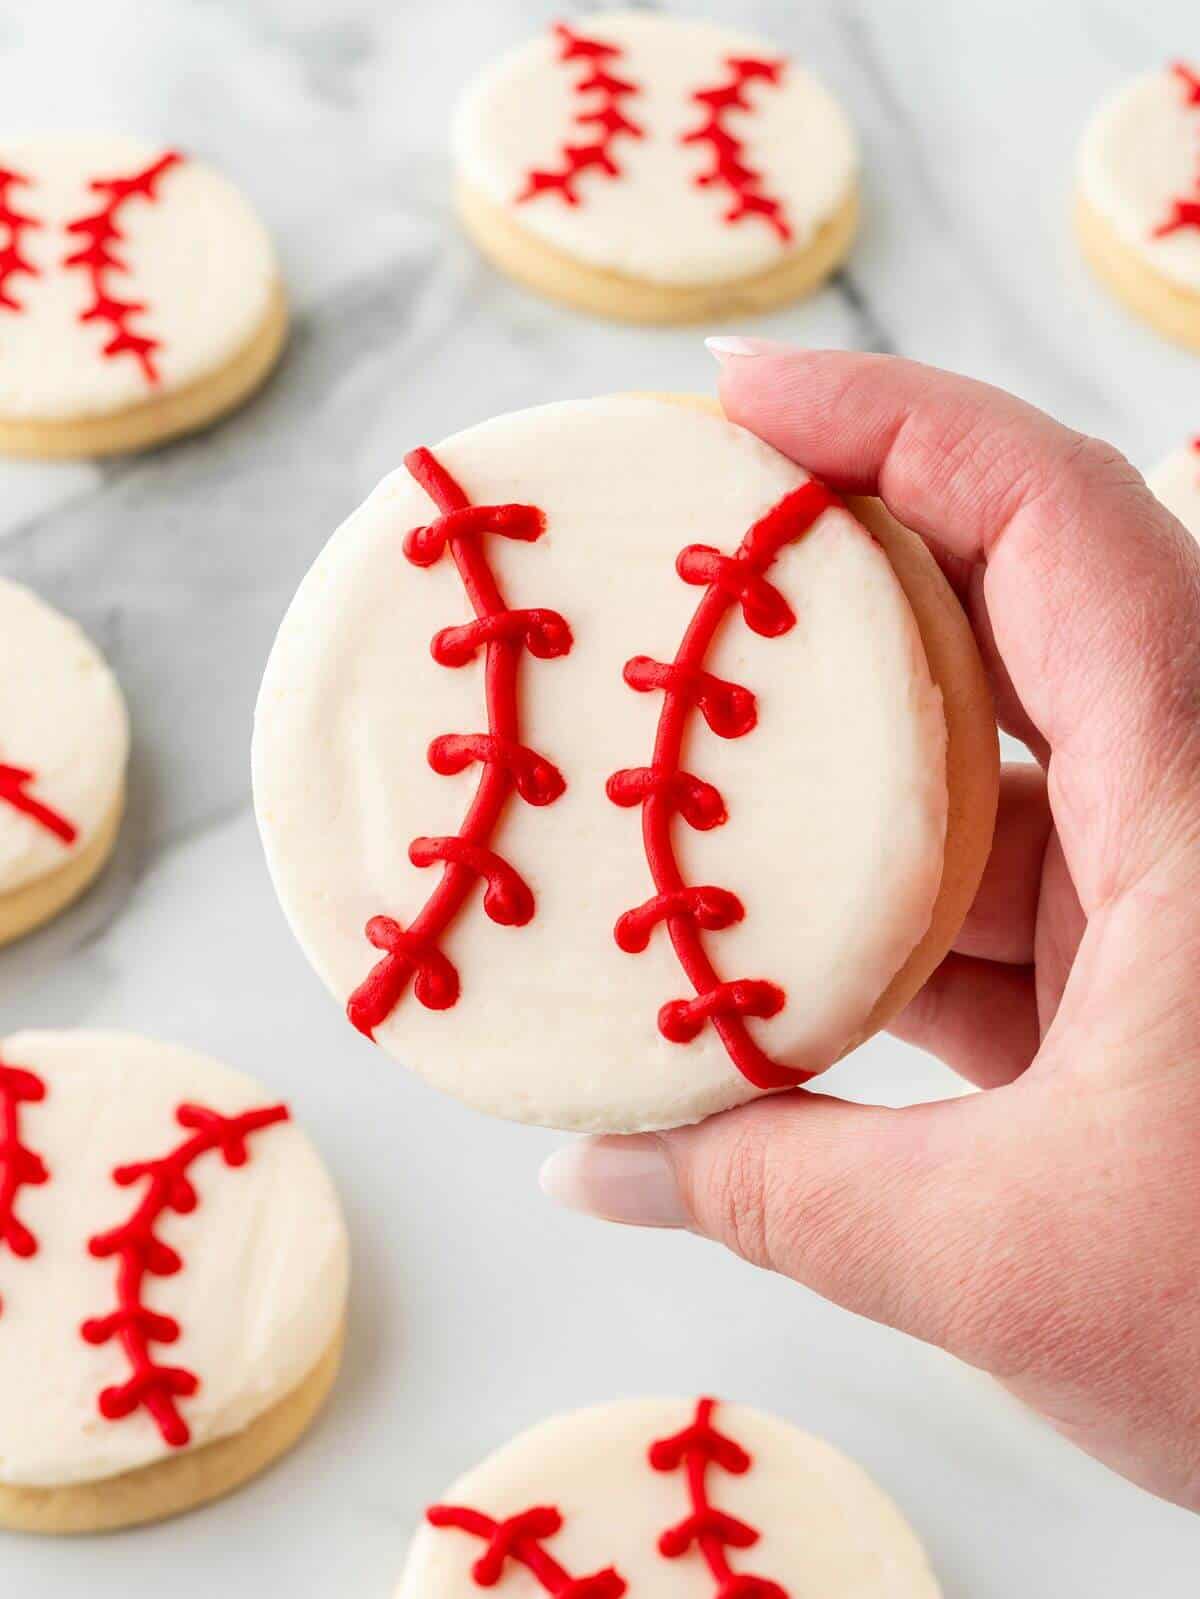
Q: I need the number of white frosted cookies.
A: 8